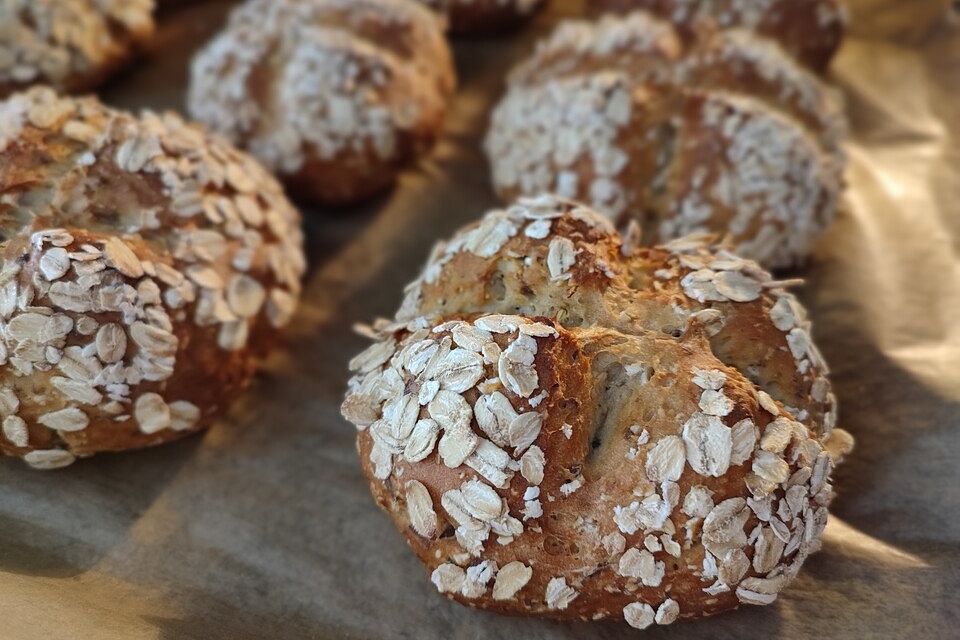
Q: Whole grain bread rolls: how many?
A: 7